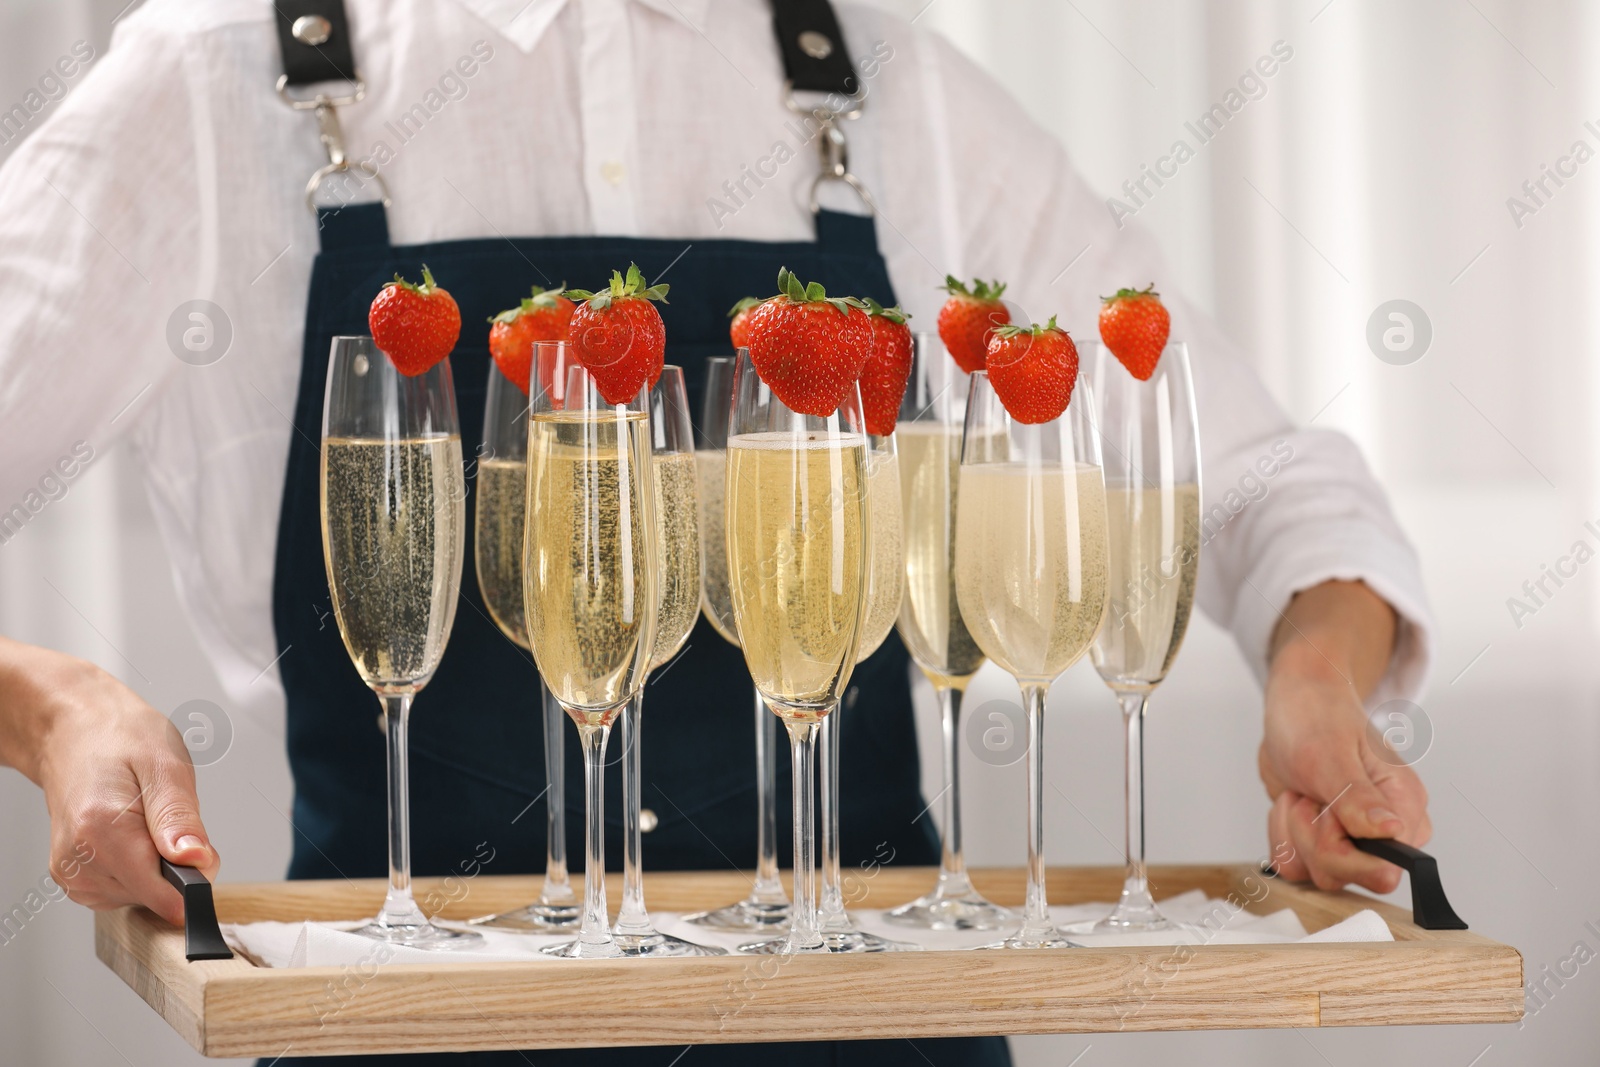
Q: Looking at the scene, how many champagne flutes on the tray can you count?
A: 10